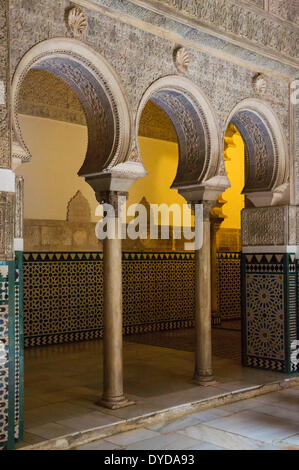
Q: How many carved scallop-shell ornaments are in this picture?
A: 3